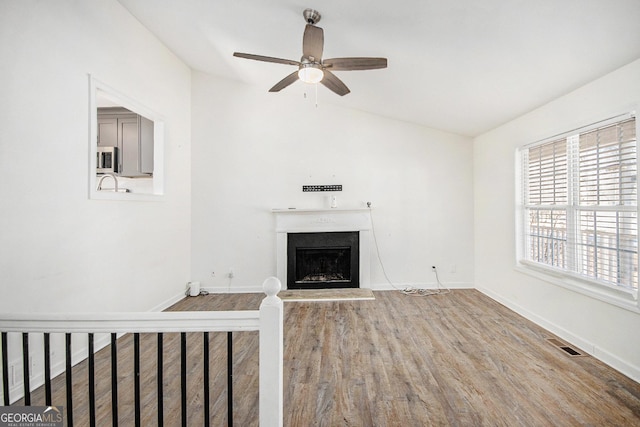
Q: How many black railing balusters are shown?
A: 11